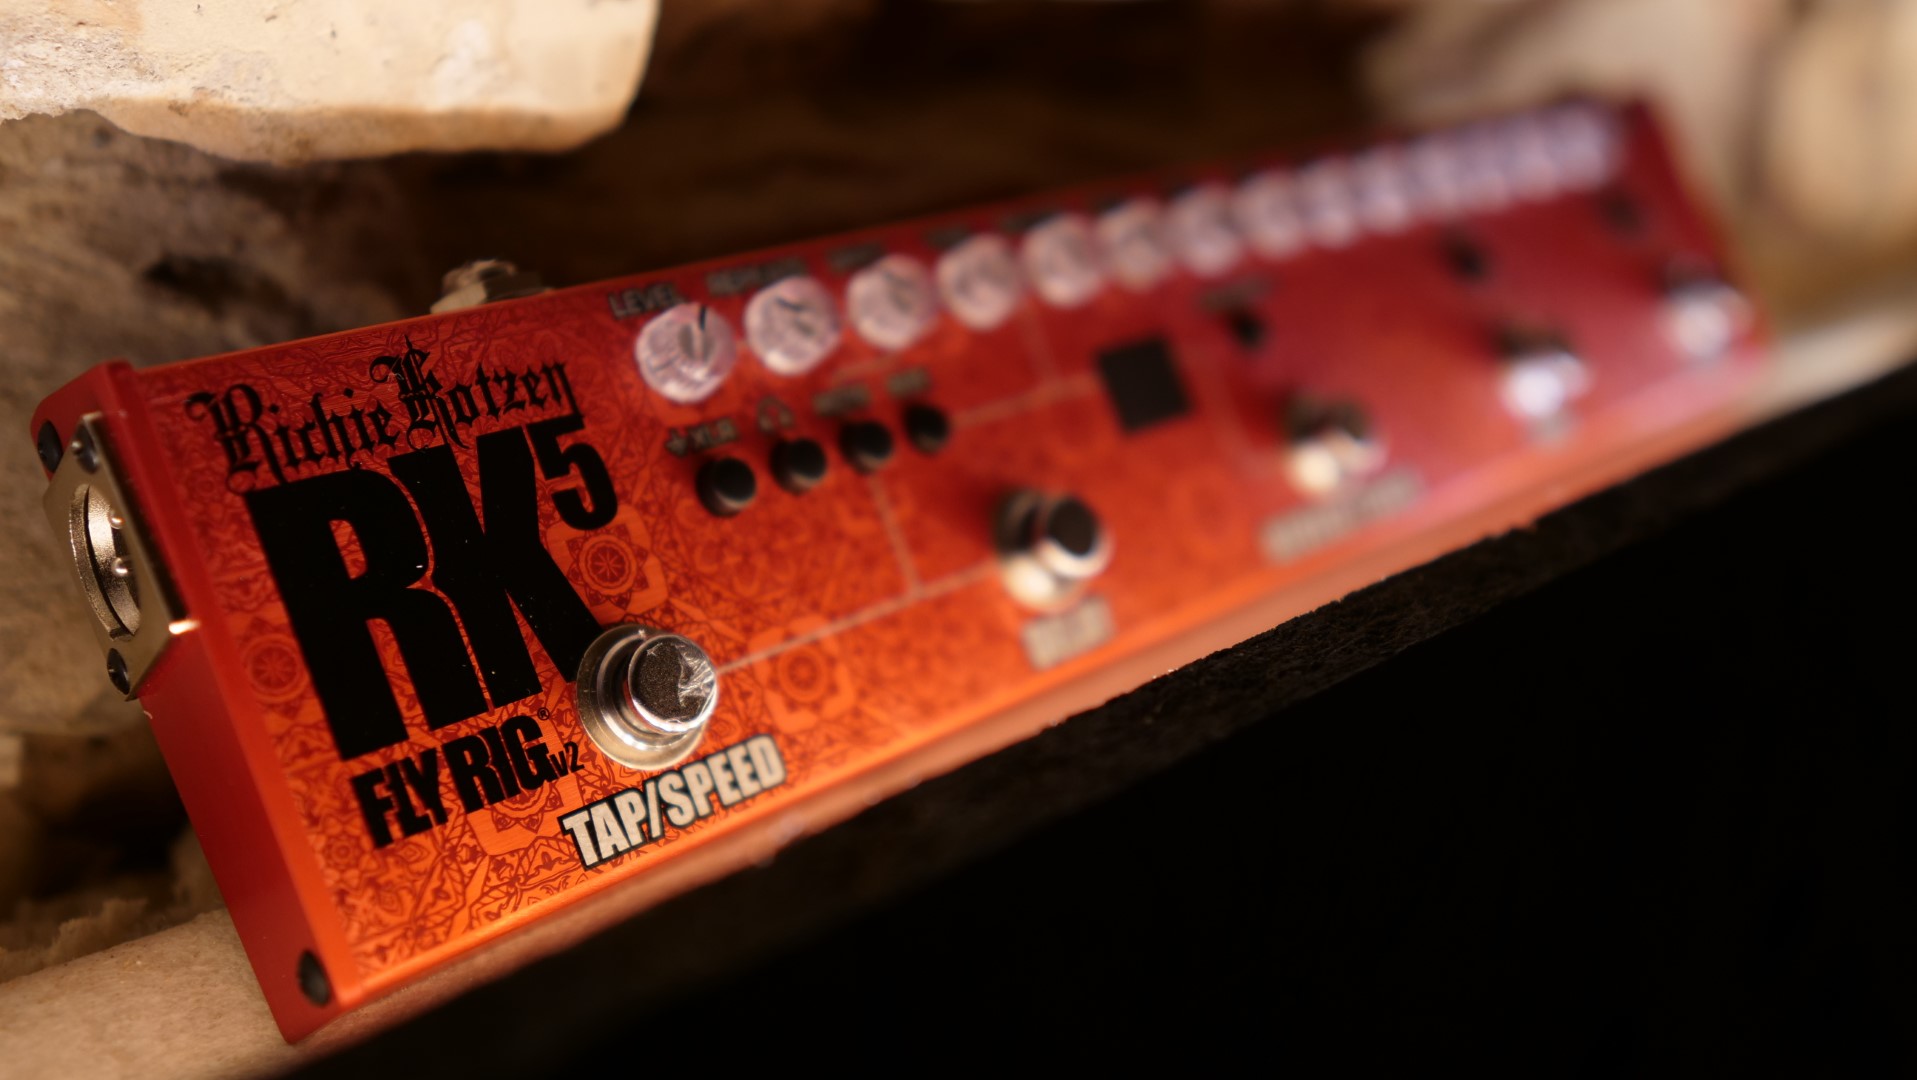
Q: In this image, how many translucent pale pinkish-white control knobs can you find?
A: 14